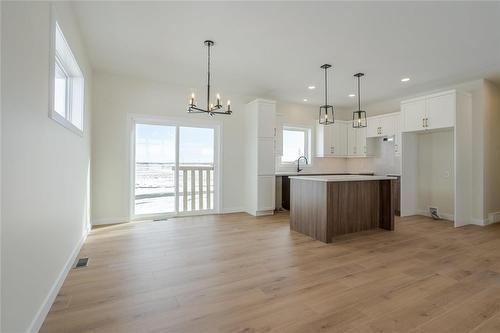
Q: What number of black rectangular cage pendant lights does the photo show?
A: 2